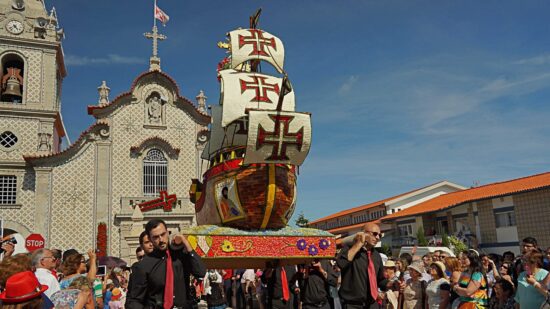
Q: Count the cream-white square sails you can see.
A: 3